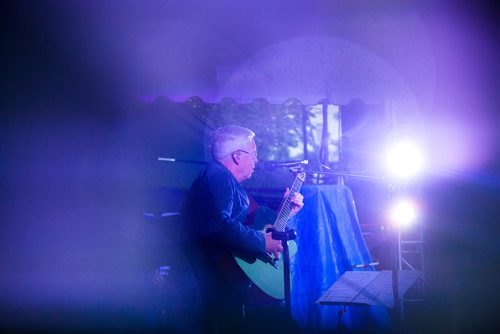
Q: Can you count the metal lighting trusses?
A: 1